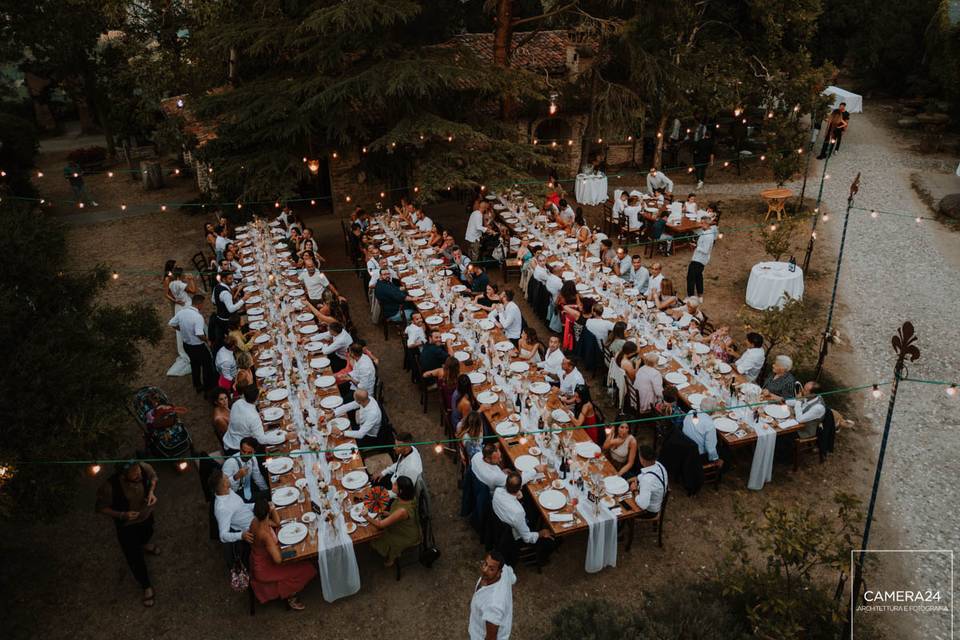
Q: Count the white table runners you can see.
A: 3